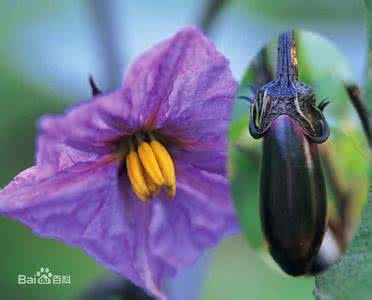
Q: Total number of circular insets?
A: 1